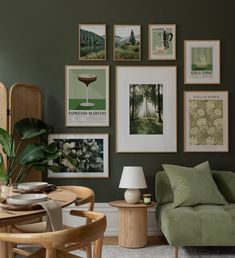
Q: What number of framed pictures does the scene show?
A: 8